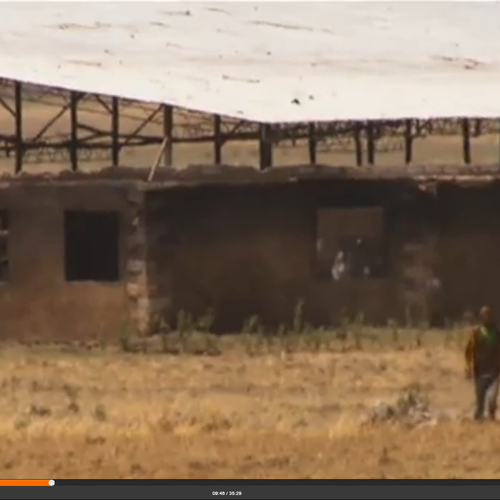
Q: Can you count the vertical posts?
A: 11